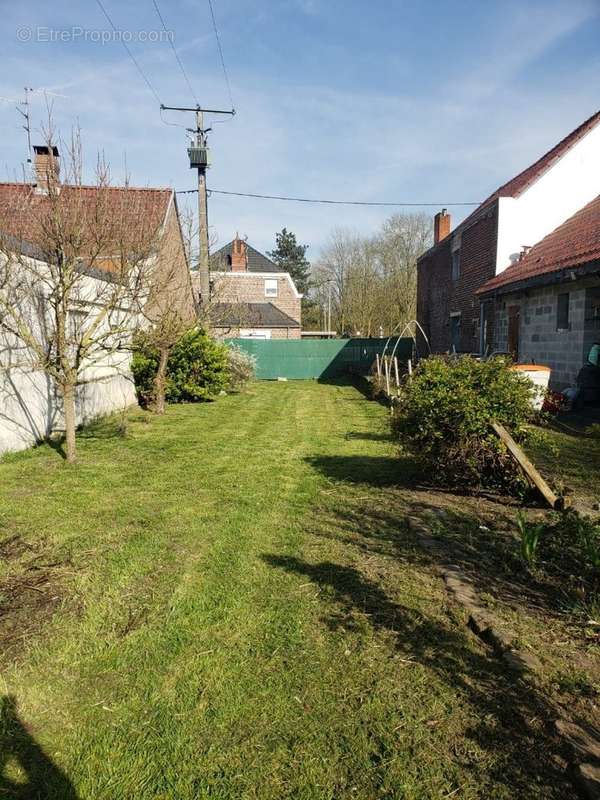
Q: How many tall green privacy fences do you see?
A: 1